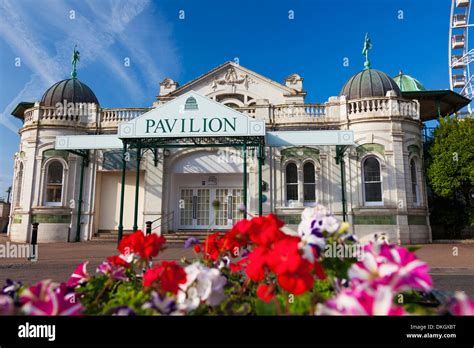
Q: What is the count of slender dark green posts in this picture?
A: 6